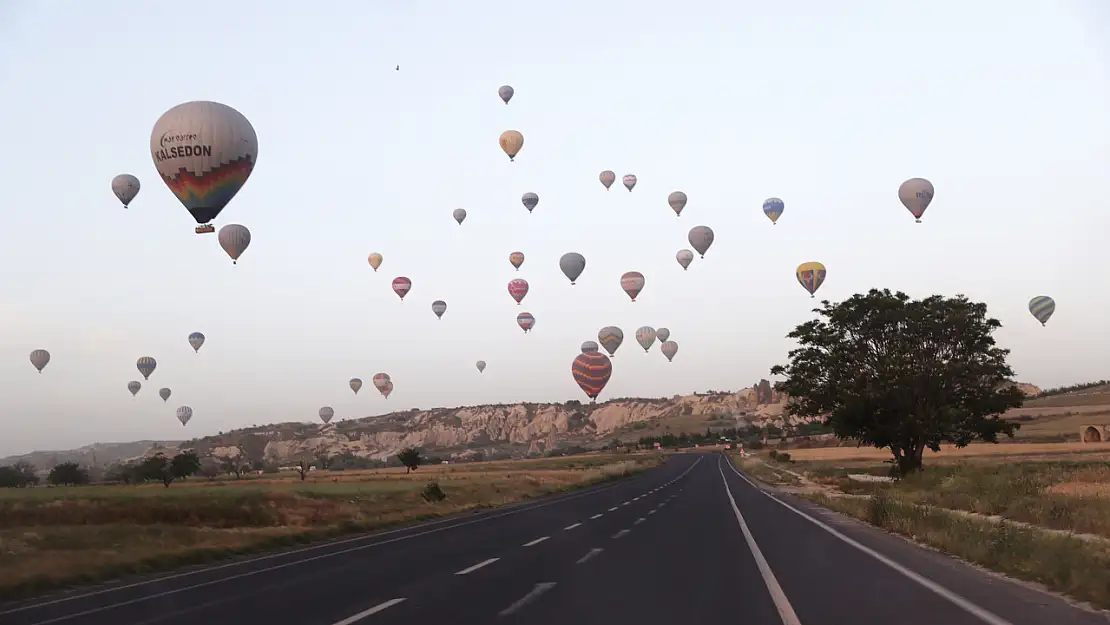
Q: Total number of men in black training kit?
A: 0